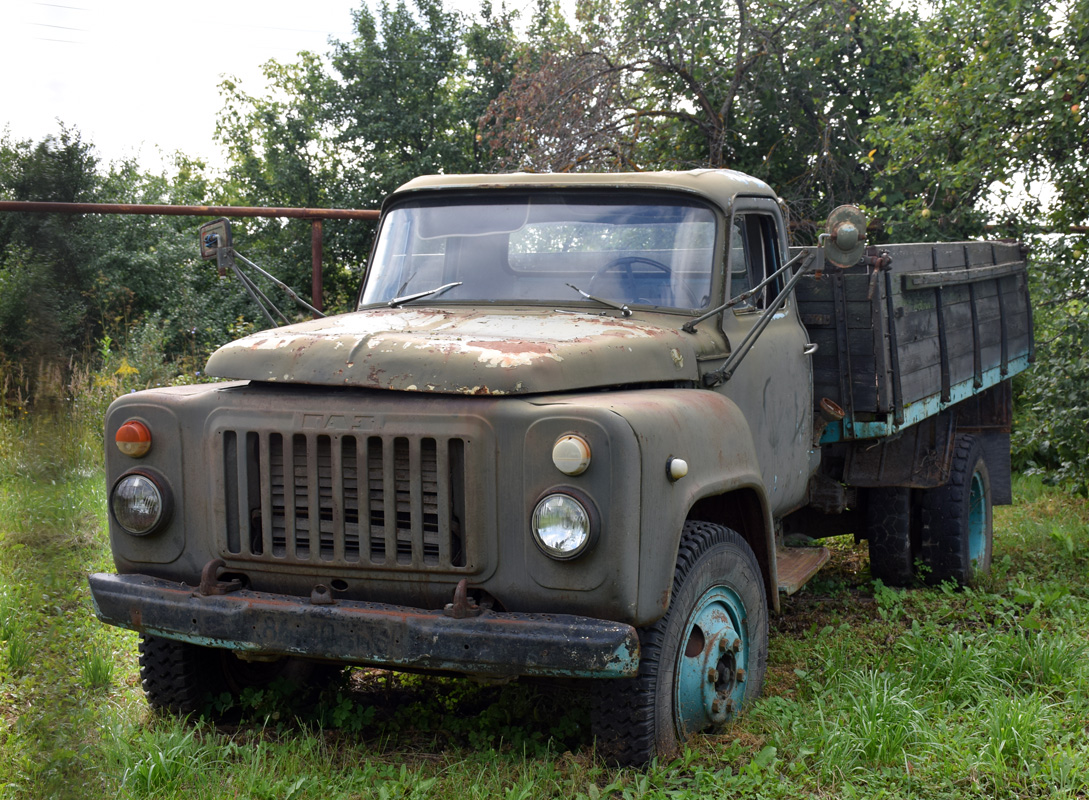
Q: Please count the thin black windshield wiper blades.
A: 2